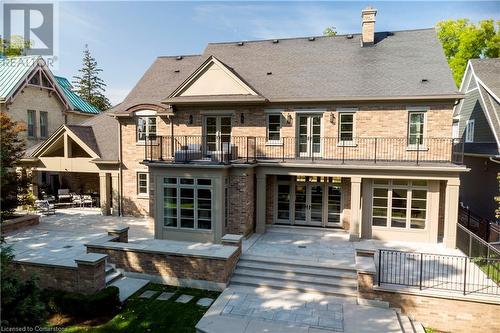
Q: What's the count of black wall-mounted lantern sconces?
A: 4